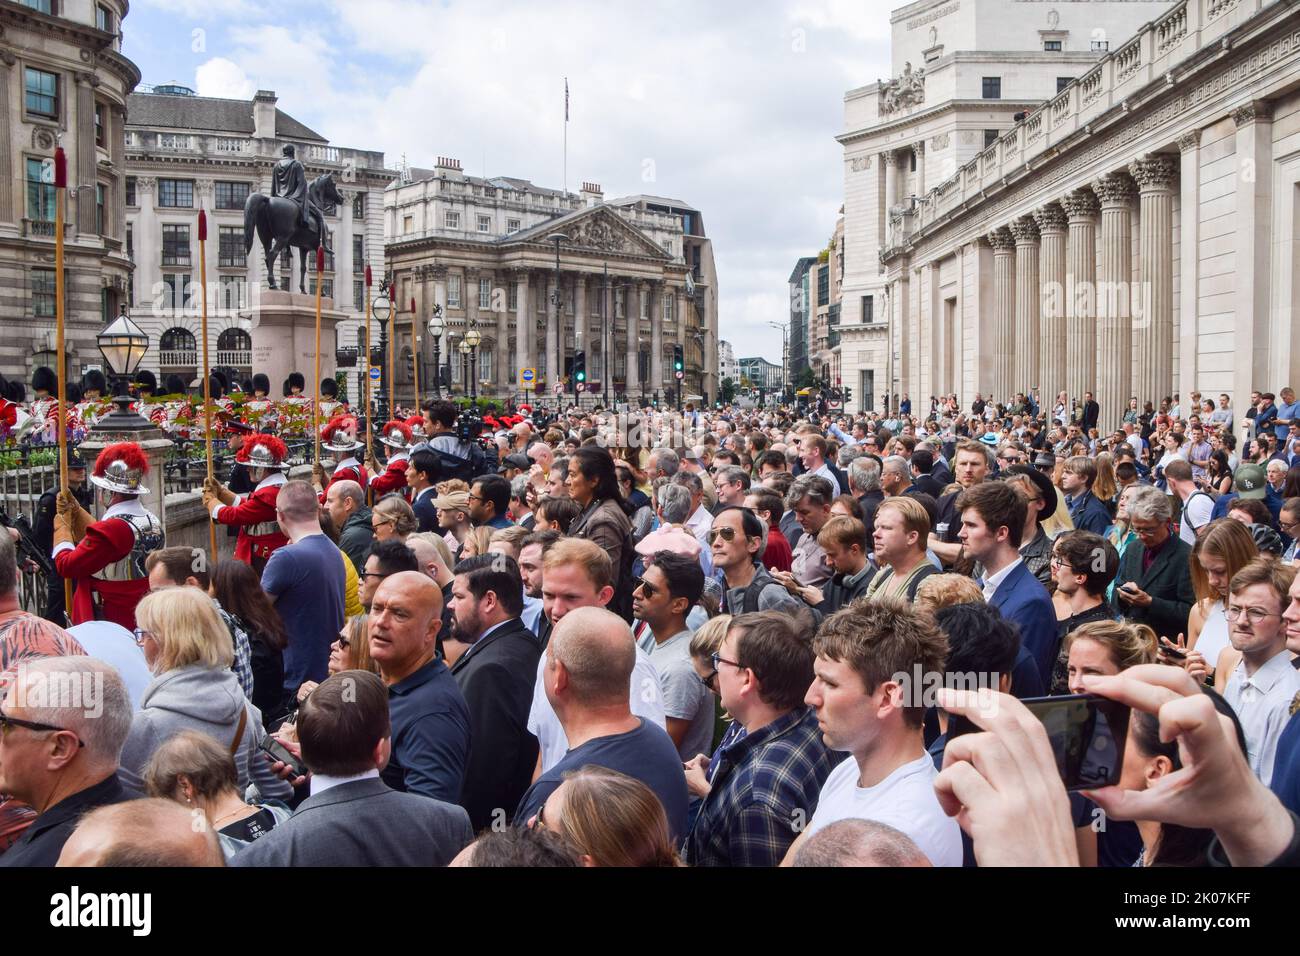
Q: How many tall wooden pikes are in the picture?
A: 6